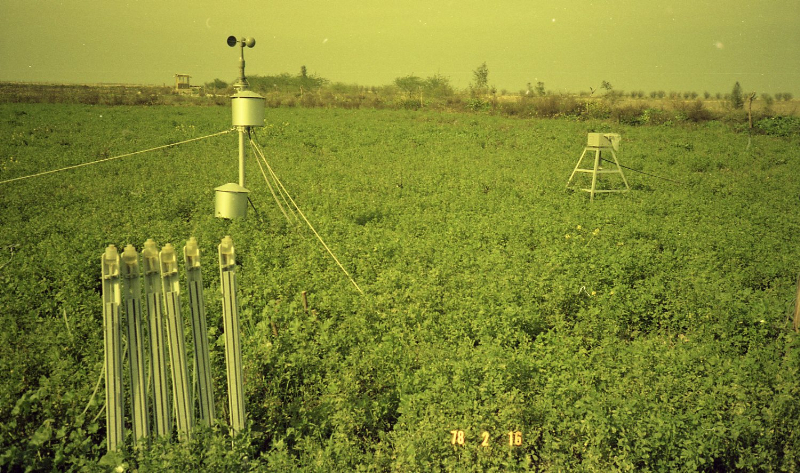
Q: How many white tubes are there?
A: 6